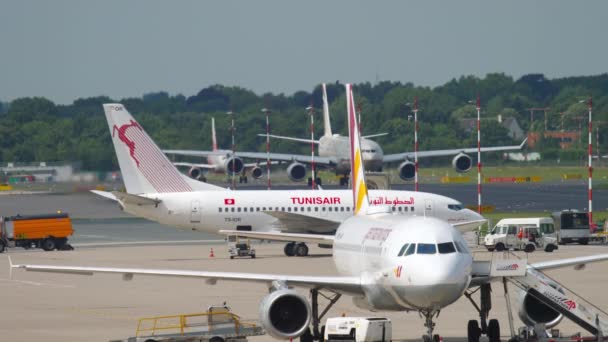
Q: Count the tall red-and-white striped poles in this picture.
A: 7